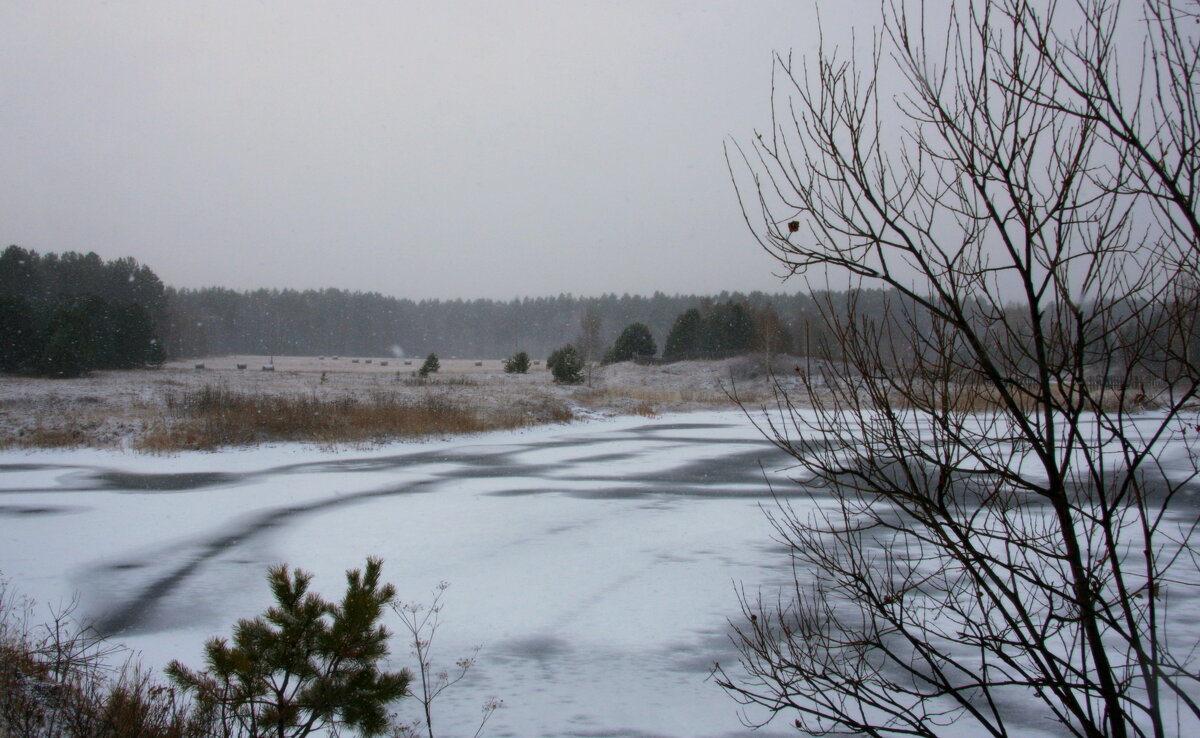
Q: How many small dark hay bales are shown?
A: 12